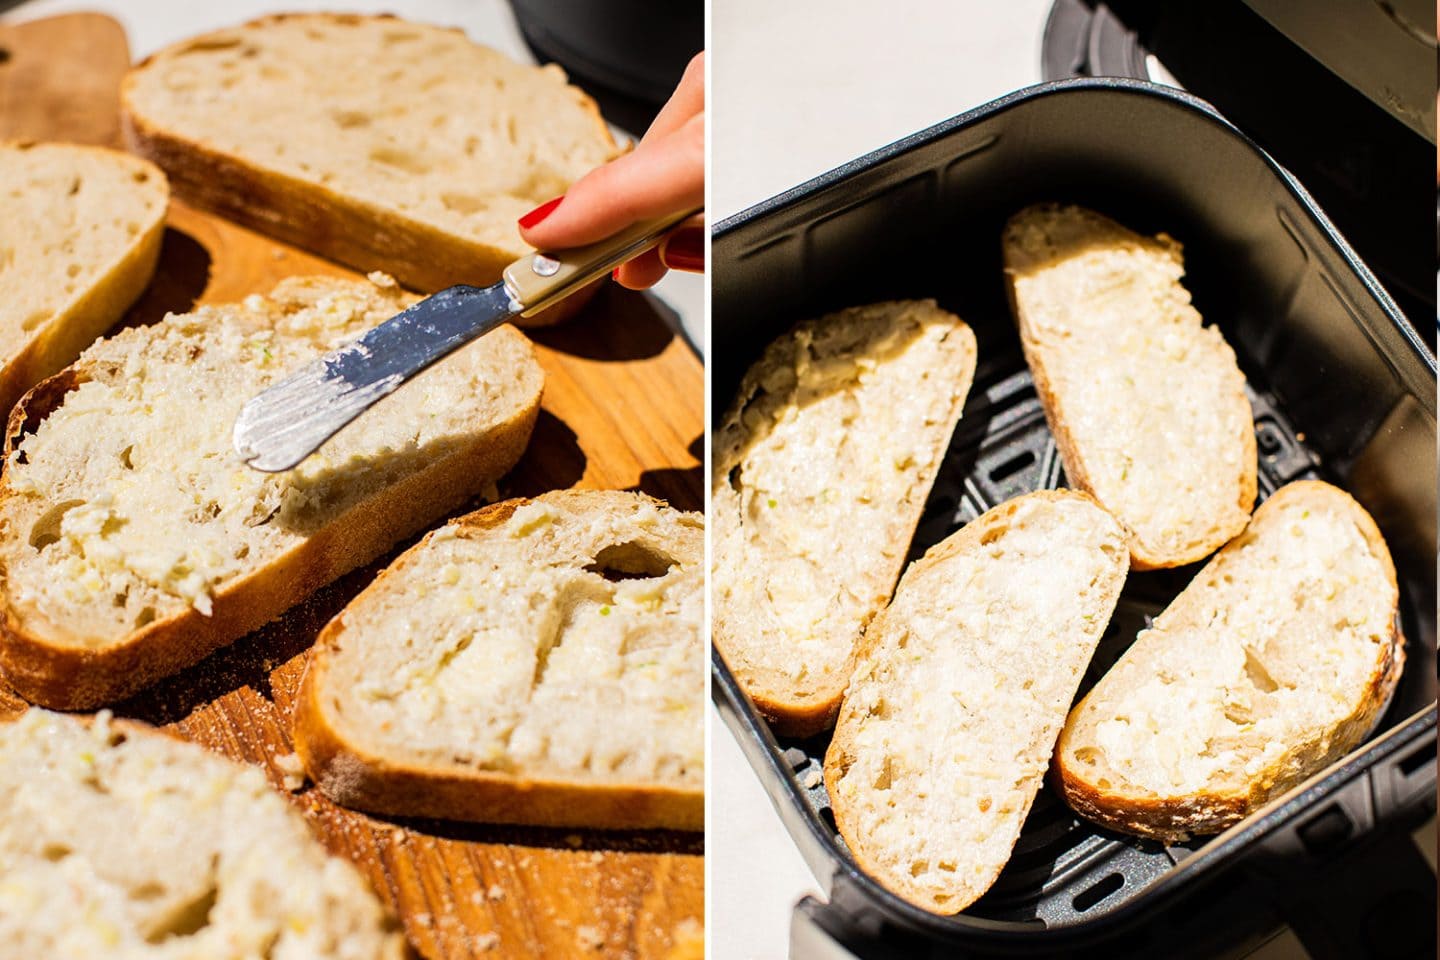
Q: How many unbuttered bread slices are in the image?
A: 2